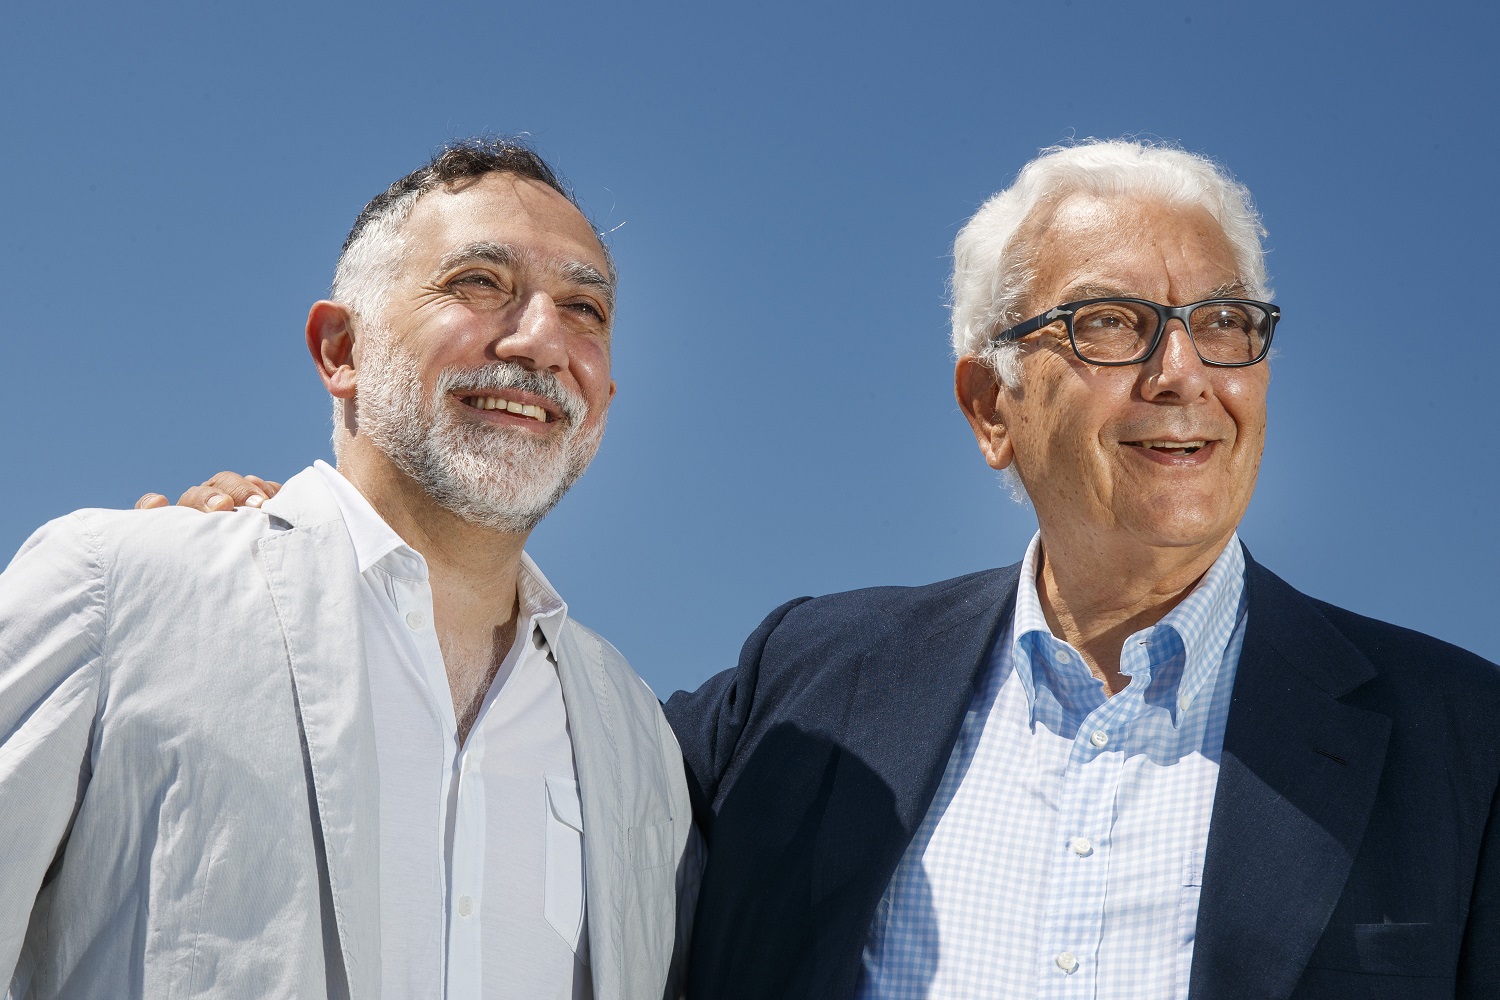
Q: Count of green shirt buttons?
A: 0